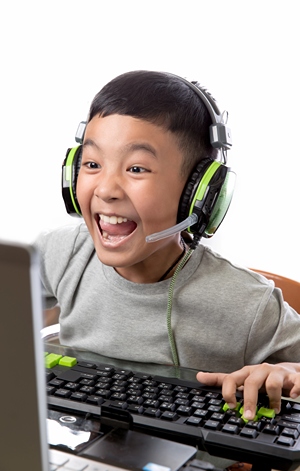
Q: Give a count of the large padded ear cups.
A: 2